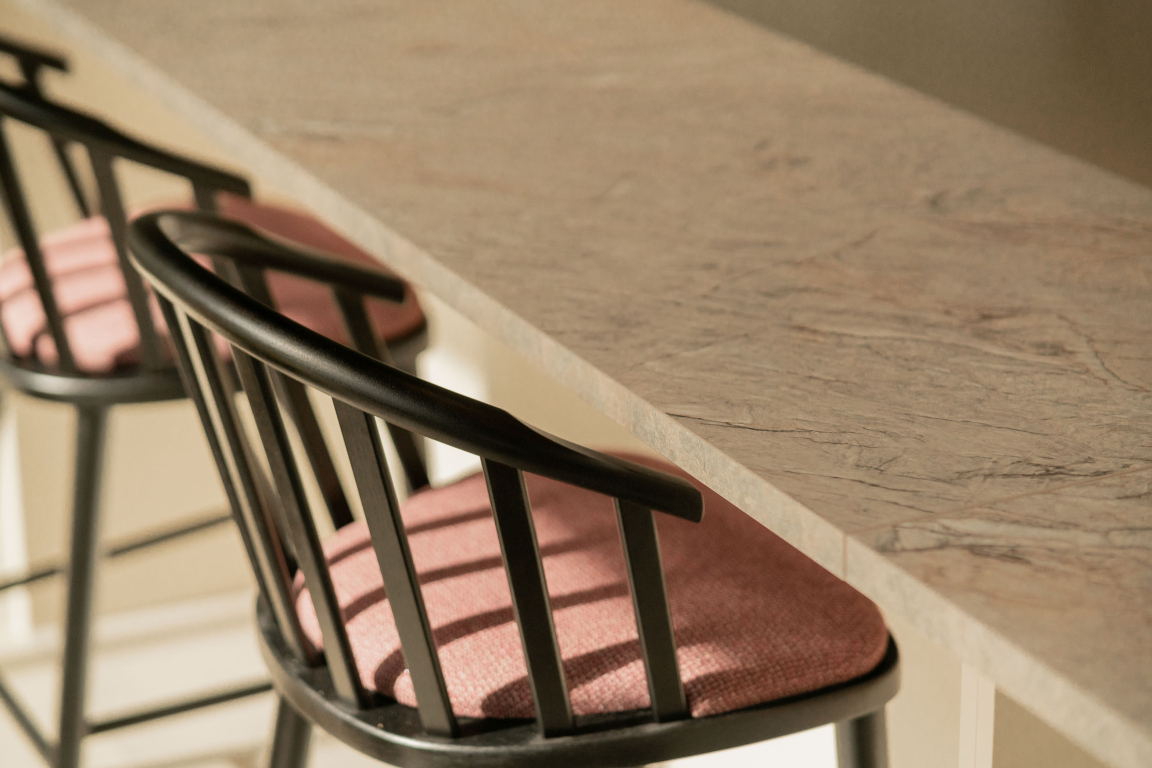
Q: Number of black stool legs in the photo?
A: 3